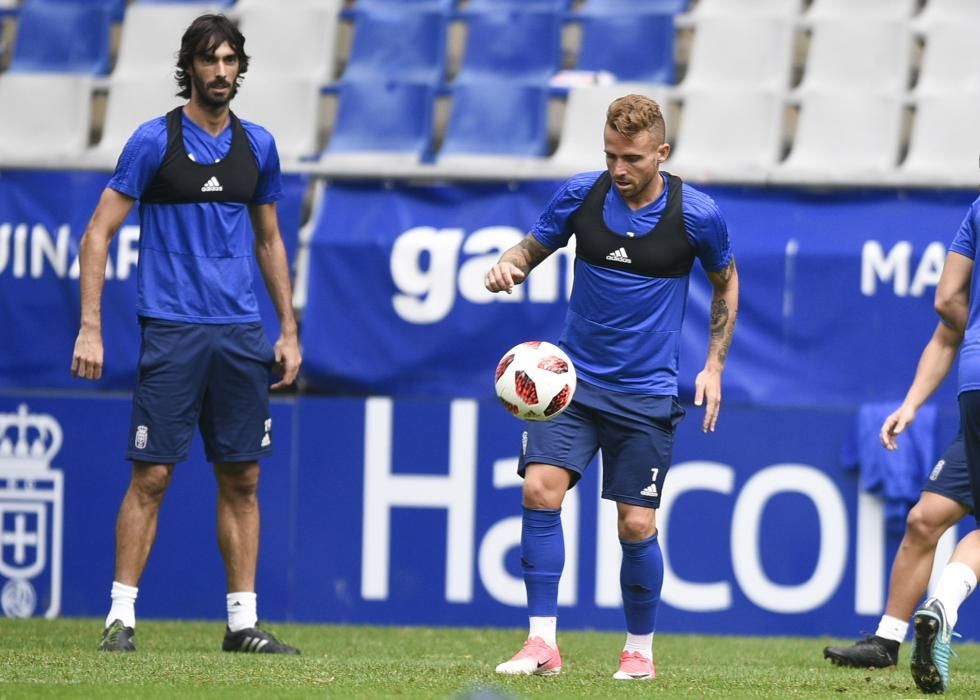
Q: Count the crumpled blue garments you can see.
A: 1